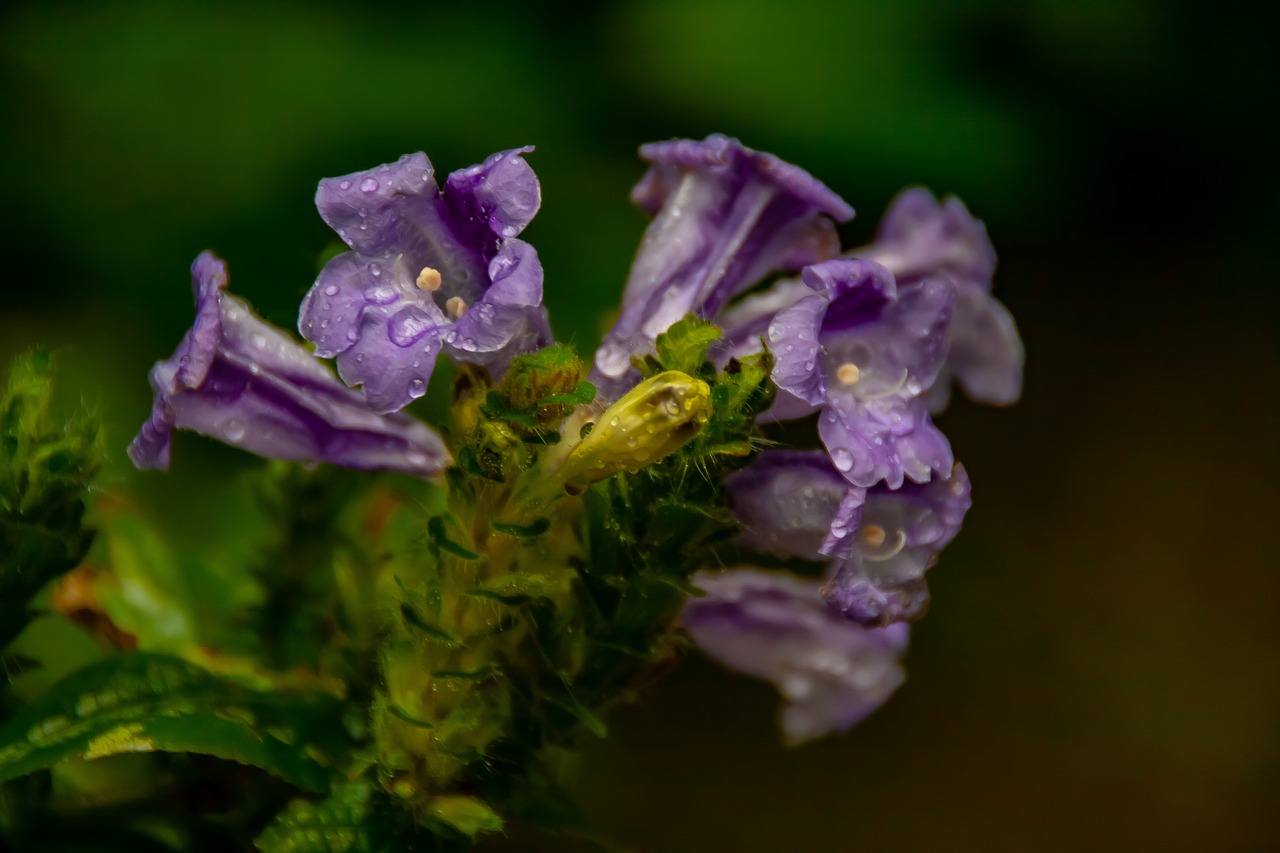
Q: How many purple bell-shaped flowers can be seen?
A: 7